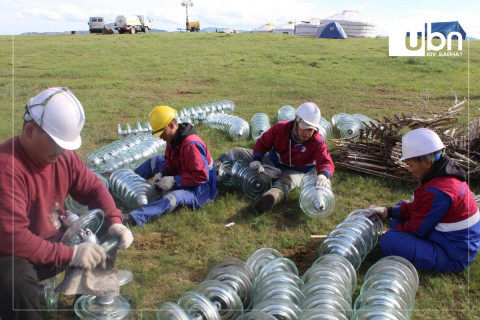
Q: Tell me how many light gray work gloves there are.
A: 7